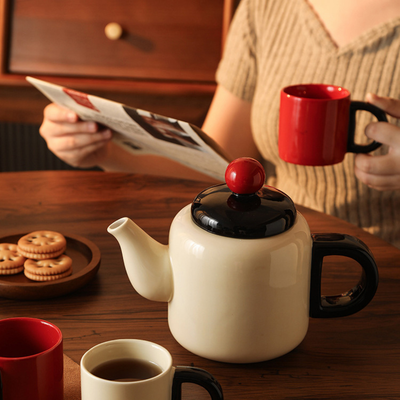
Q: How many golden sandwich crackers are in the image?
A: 3